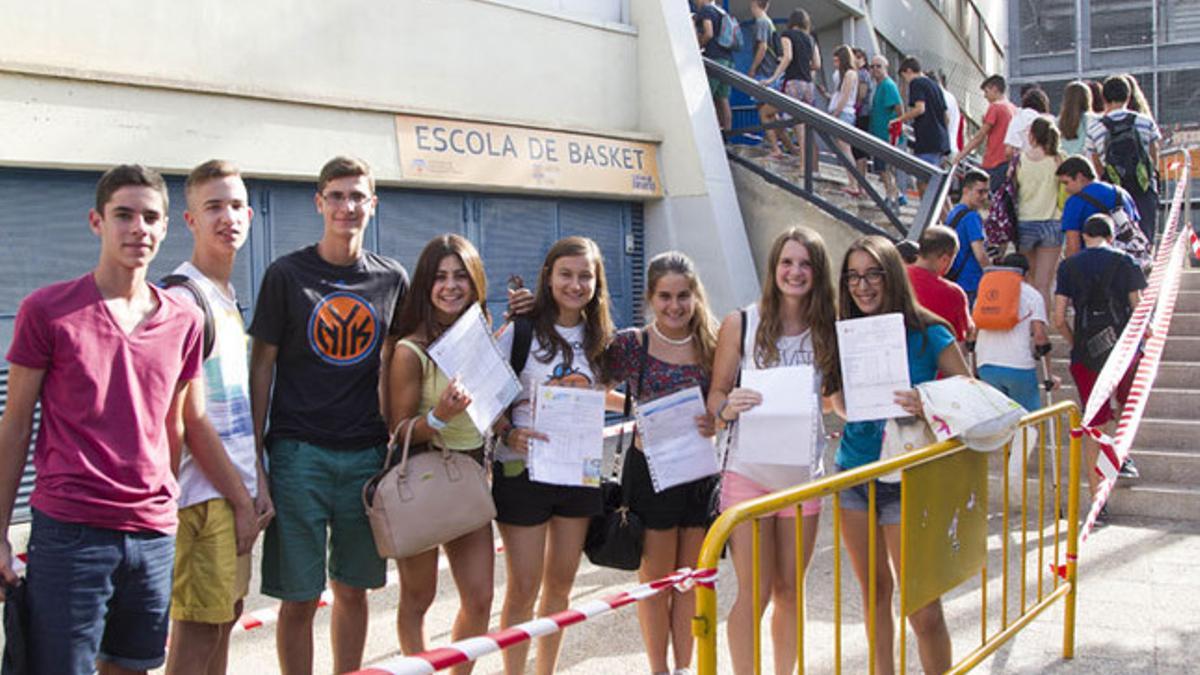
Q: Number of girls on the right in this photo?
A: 5